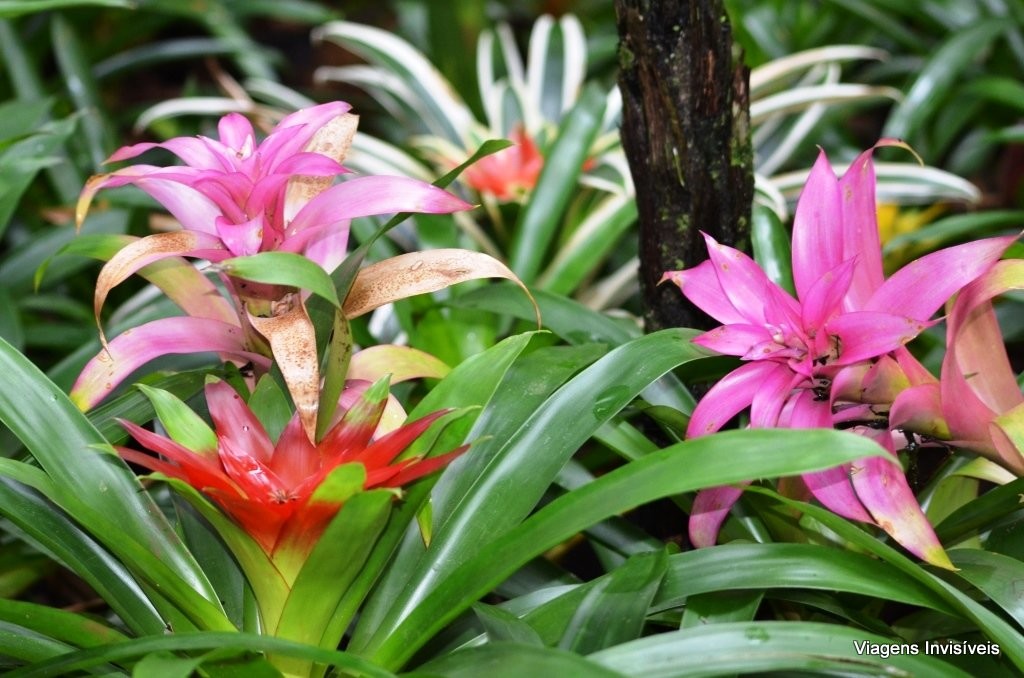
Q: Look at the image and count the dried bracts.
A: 4